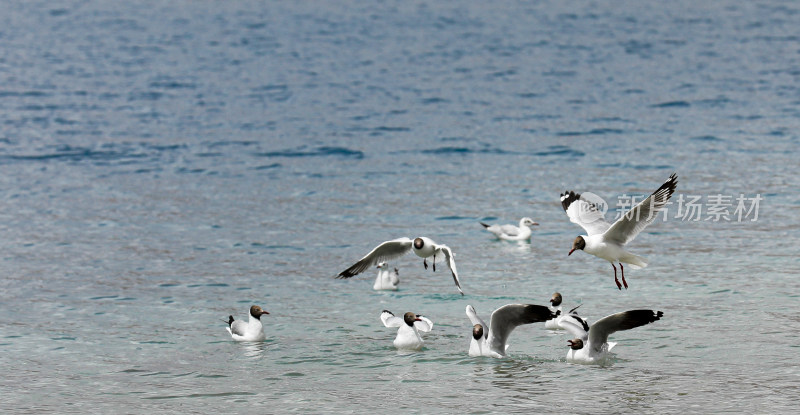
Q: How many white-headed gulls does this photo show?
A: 2